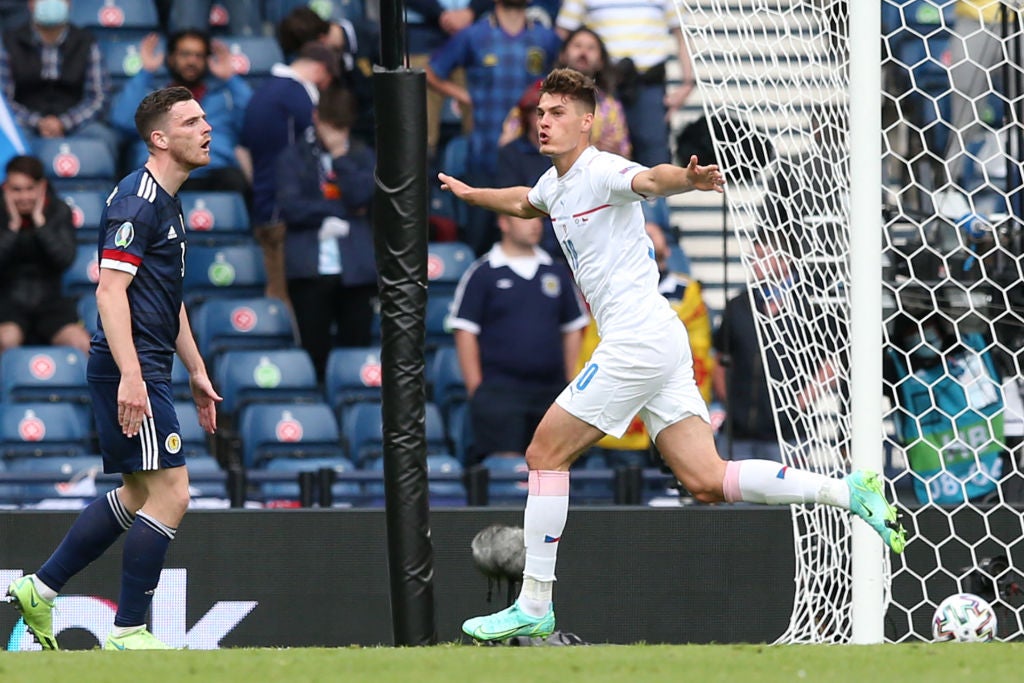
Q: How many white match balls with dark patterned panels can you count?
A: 1